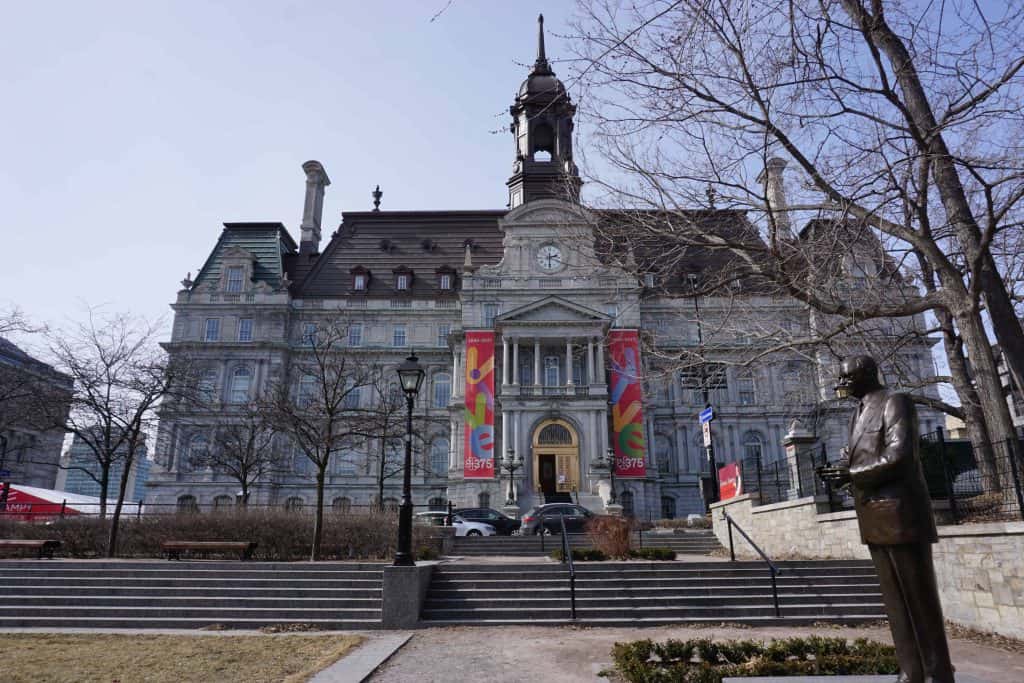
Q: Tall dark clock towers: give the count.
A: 1